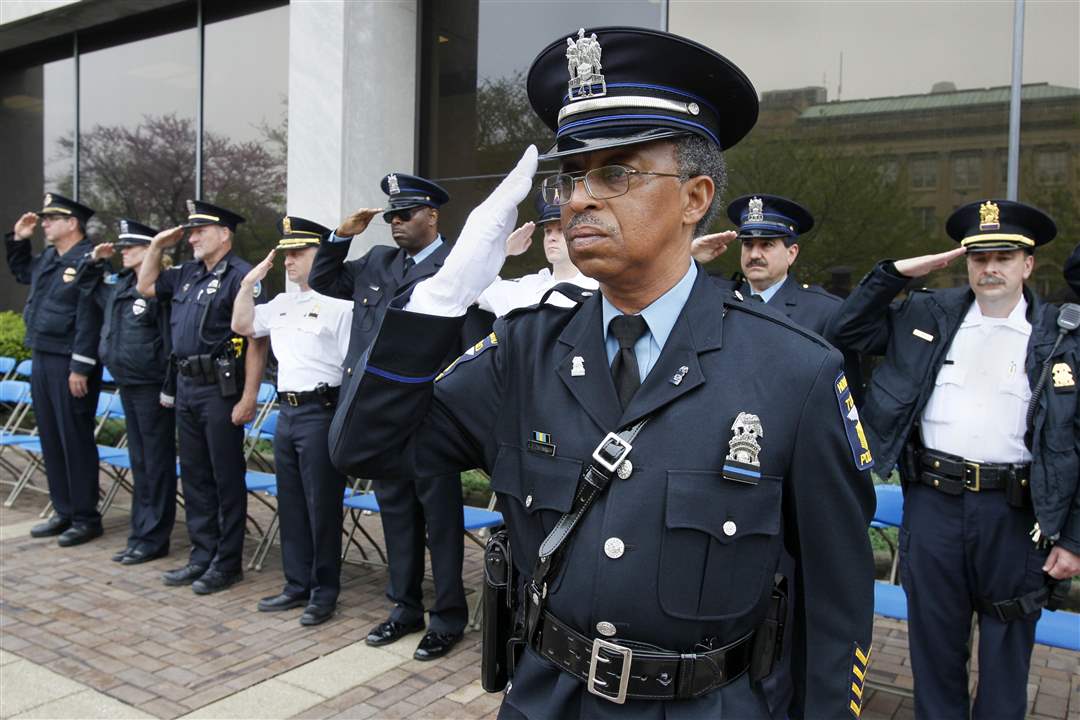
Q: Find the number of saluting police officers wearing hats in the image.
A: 9